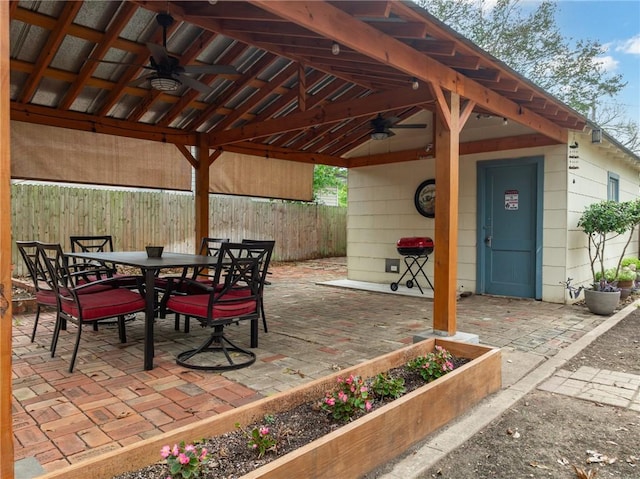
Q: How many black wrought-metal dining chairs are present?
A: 6